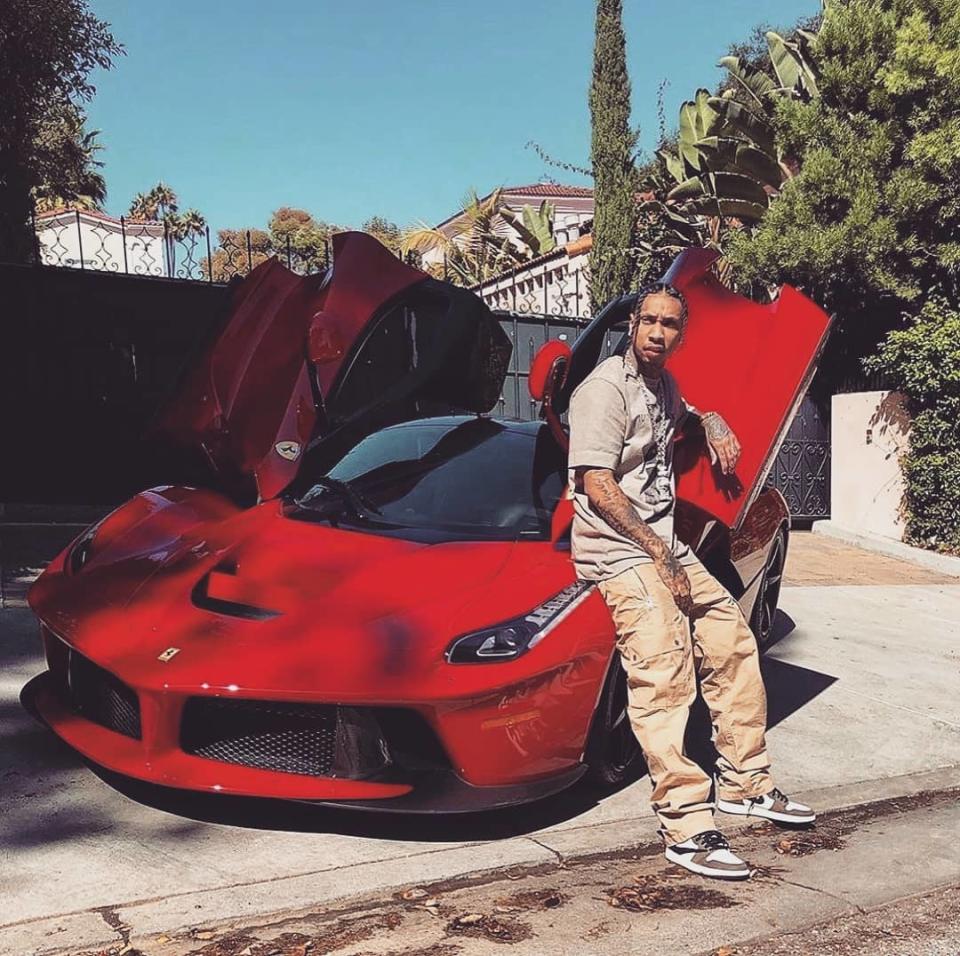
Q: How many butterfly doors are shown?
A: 2